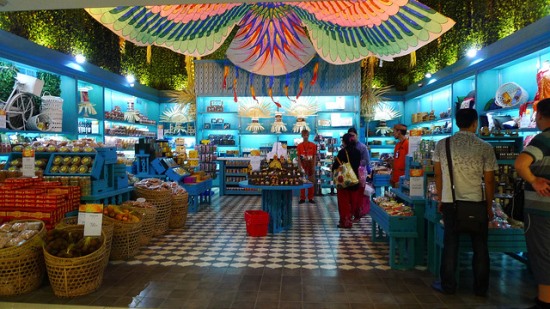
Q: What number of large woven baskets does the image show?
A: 7